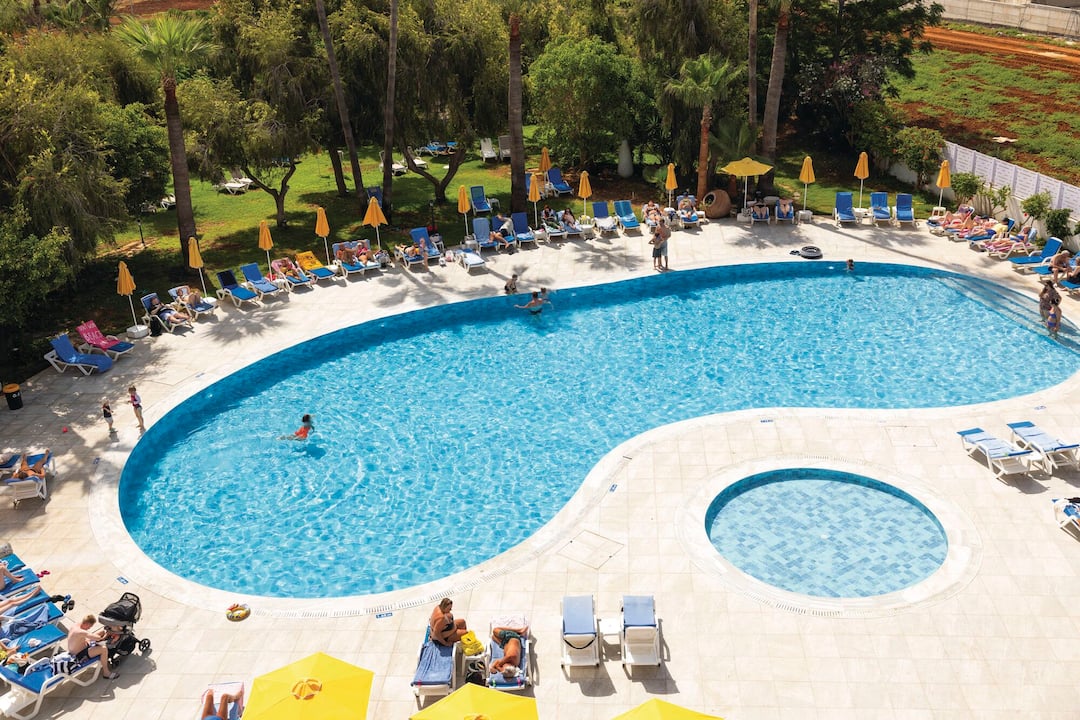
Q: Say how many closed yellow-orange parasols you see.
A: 13